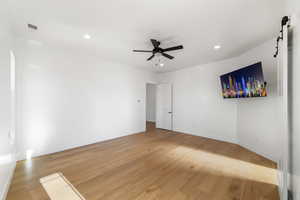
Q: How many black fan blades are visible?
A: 5